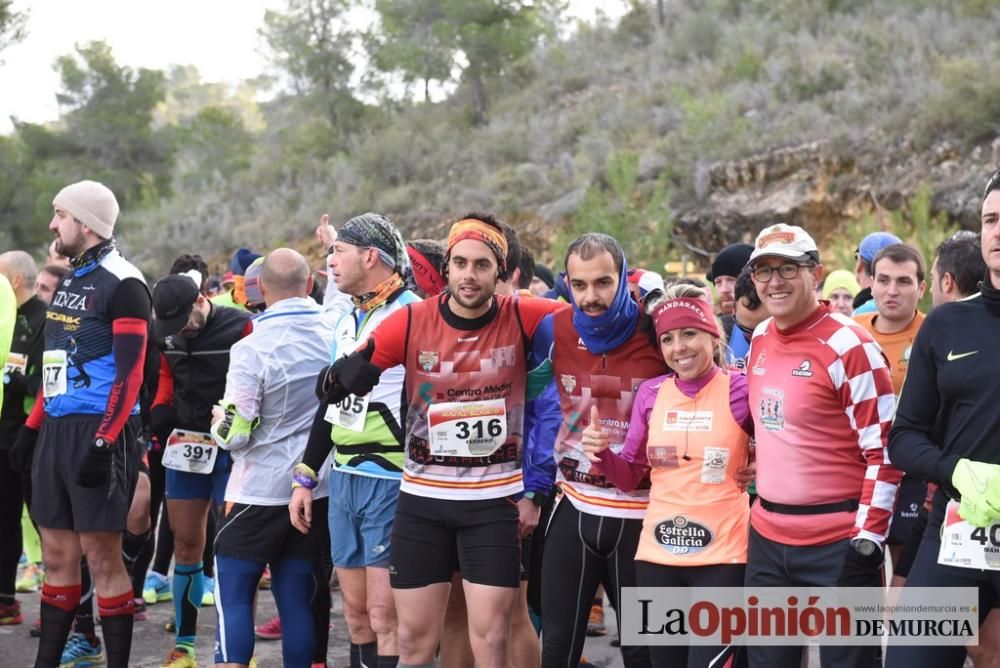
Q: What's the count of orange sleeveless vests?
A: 1